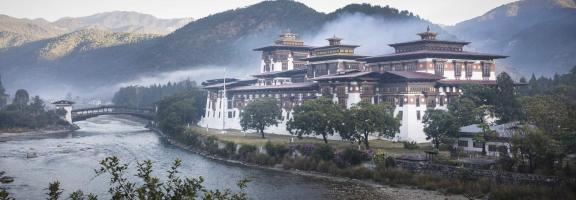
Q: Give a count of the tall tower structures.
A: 3